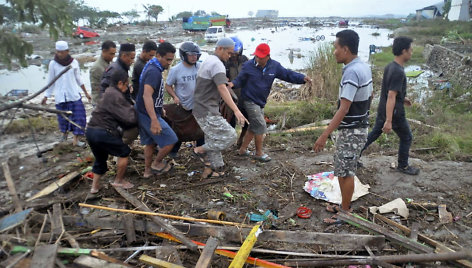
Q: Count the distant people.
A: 0